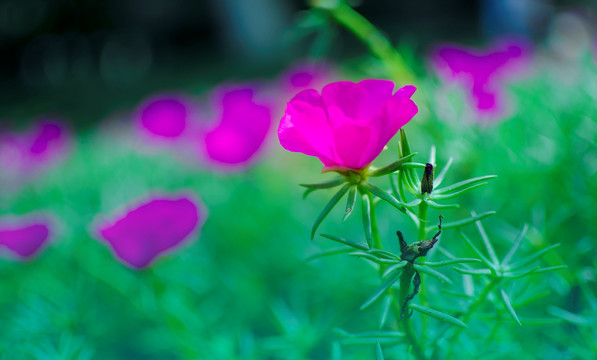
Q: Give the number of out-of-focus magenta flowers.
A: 7